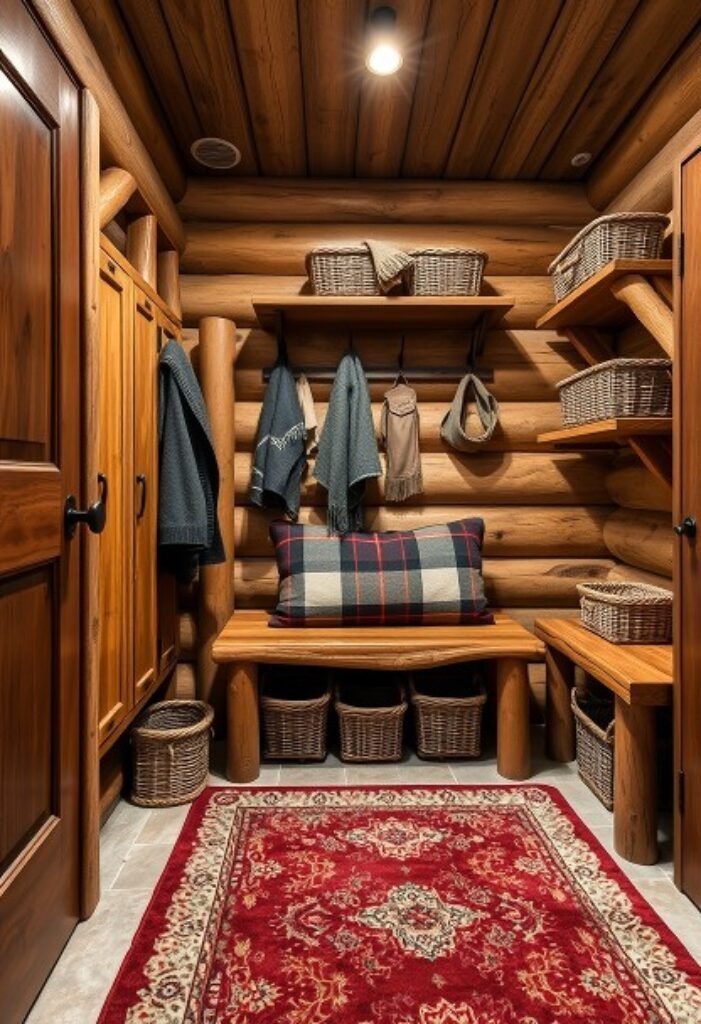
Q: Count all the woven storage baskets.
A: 10